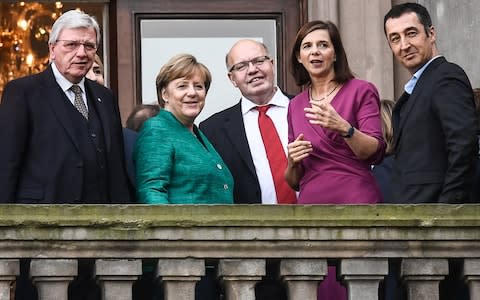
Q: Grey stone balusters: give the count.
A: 9